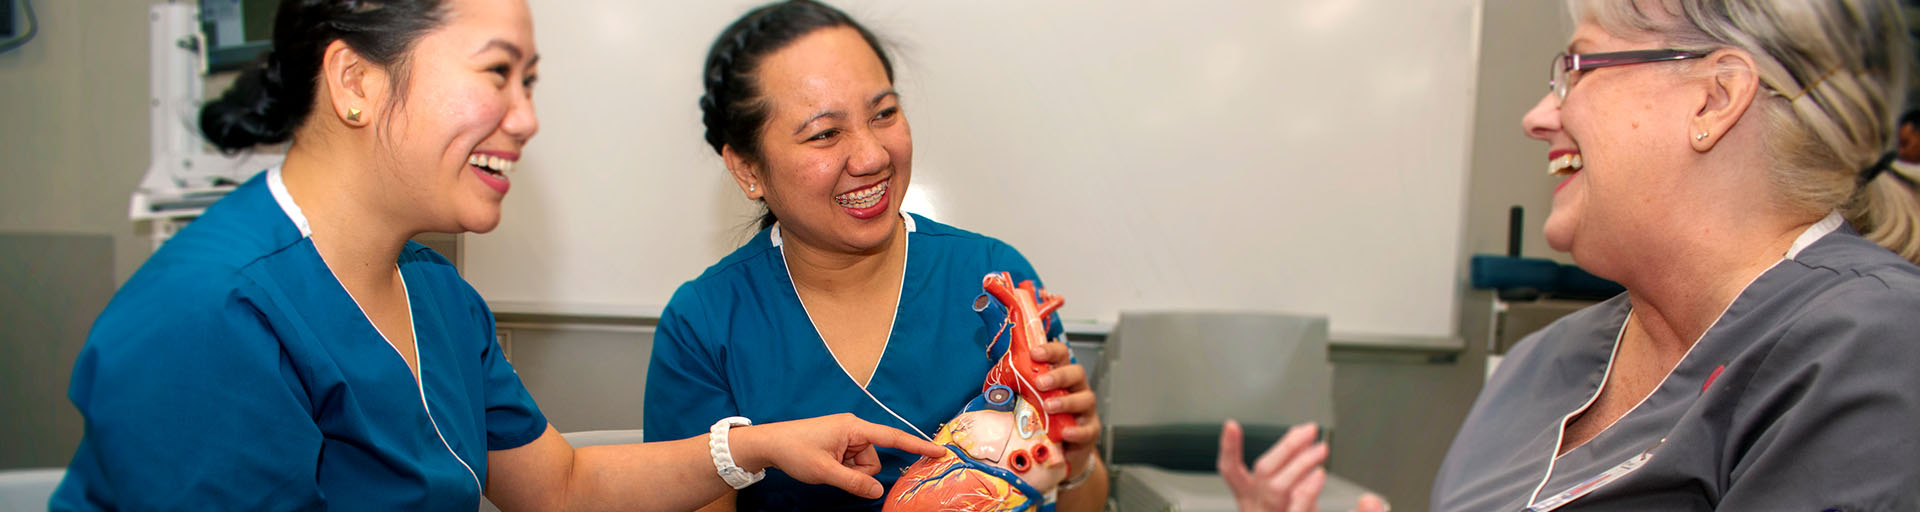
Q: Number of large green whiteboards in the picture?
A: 0